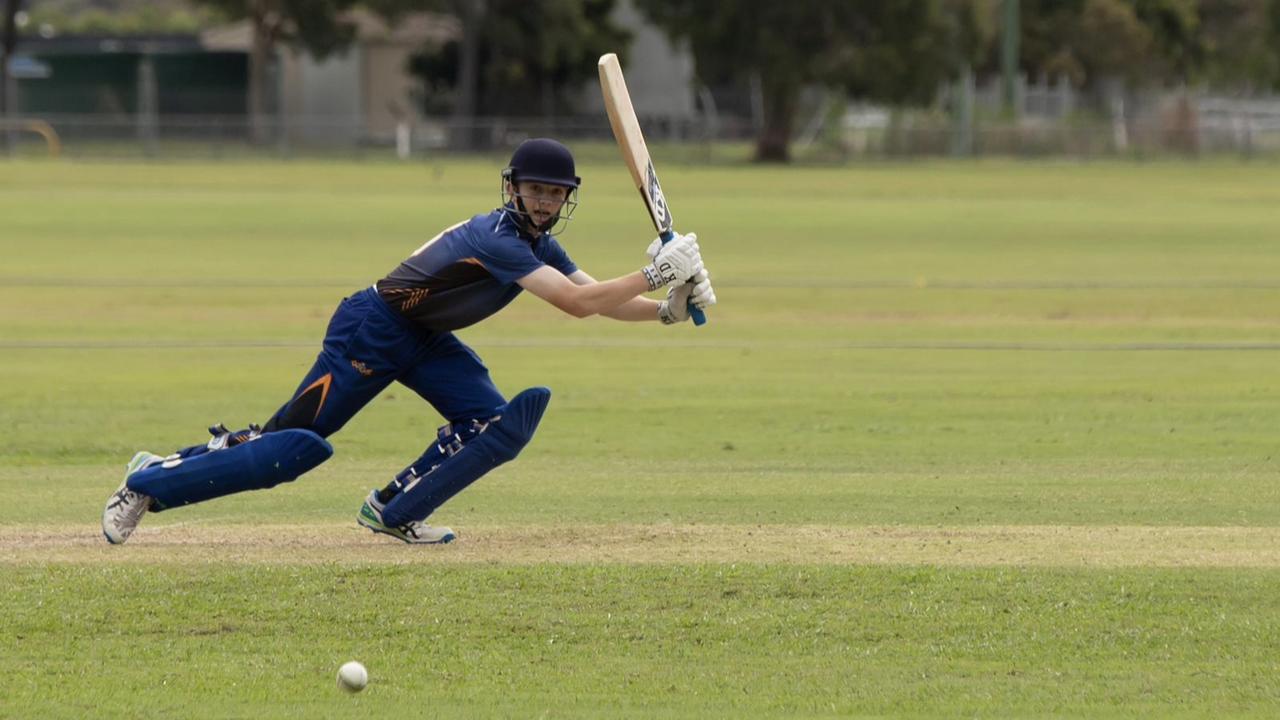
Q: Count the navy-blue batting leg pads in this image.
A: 2